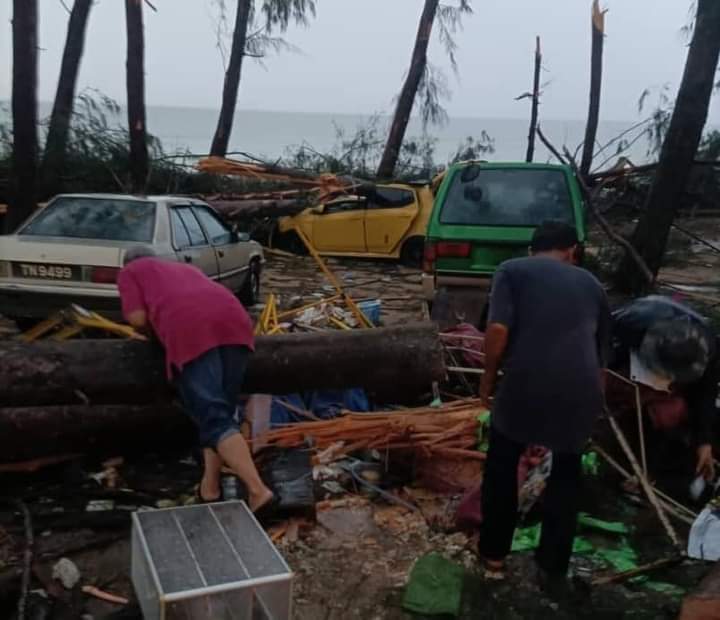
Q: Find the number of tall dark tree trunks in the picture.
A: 8